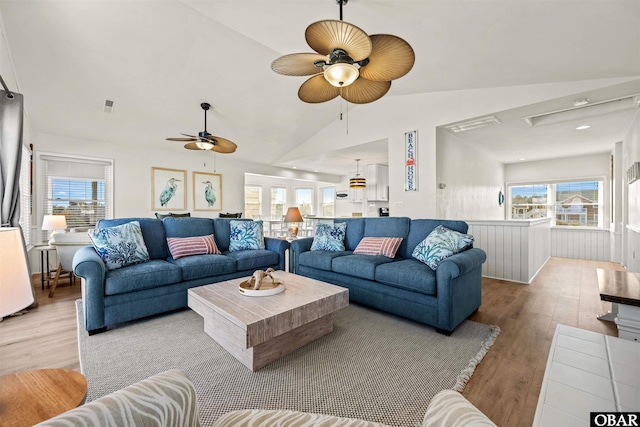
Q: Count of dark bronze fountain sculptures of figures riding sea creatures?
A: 0